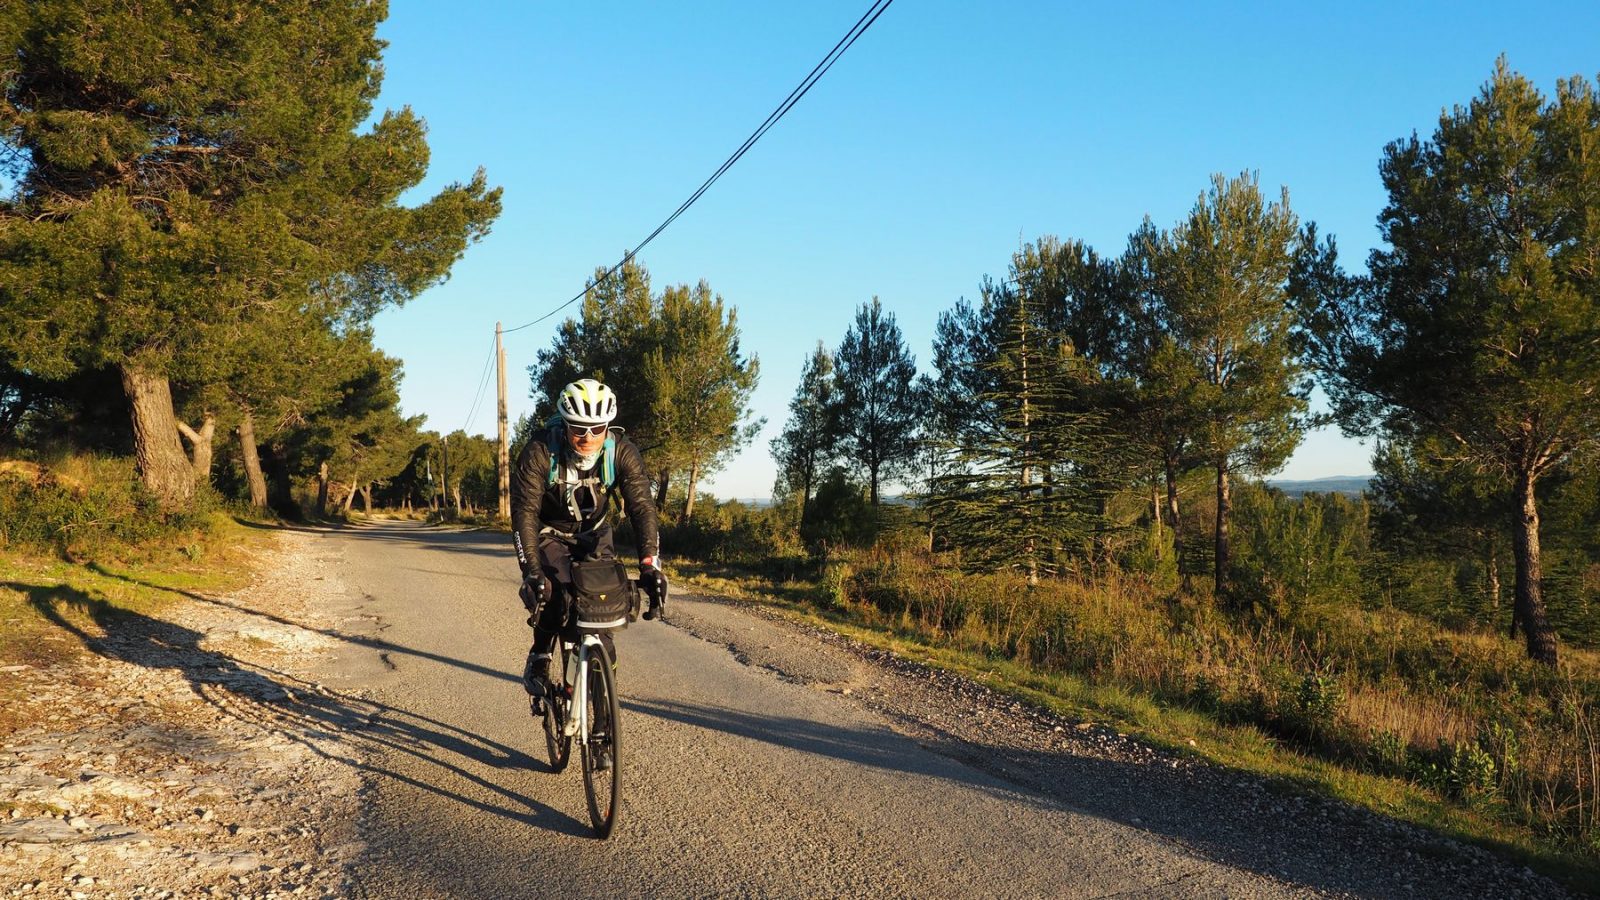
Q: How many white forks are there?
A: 1